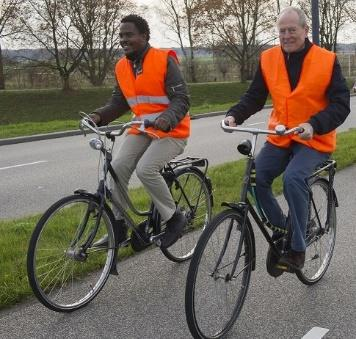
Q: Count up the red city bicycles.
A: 0